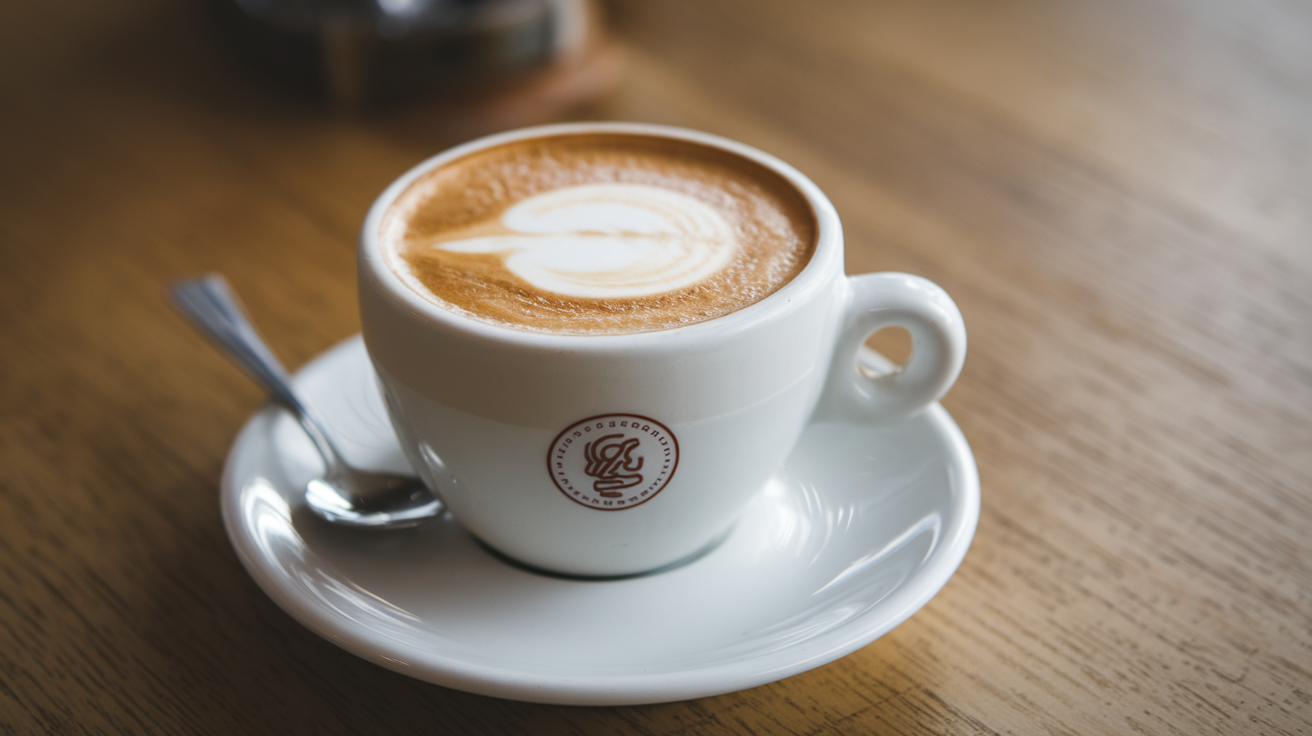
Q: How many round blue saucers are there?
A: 0